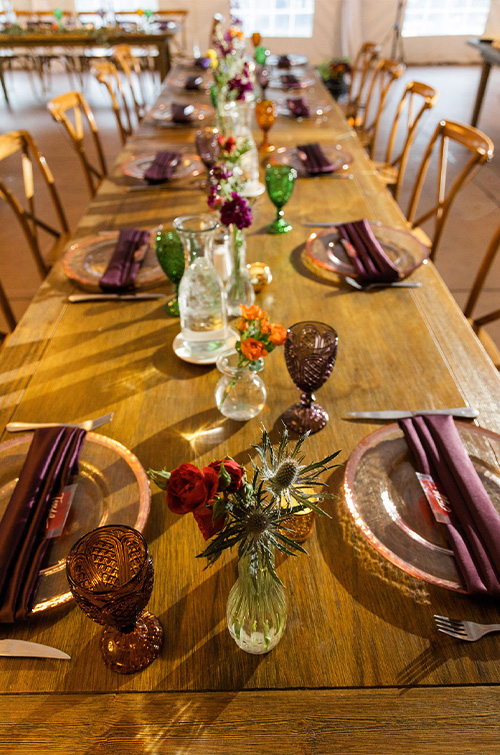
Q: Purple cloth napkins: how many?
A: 12